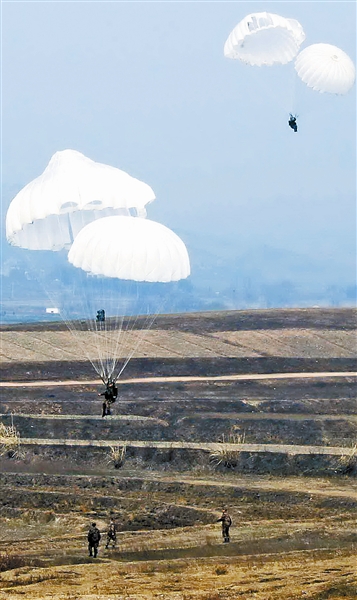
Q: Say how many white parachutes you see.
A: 4